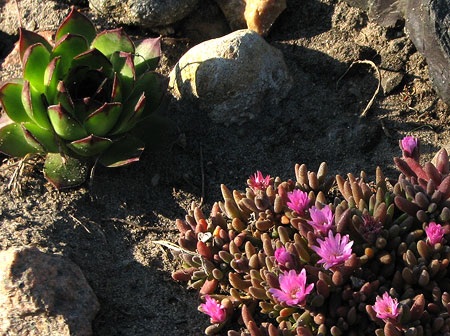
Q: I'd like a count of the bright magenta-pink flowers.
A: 10